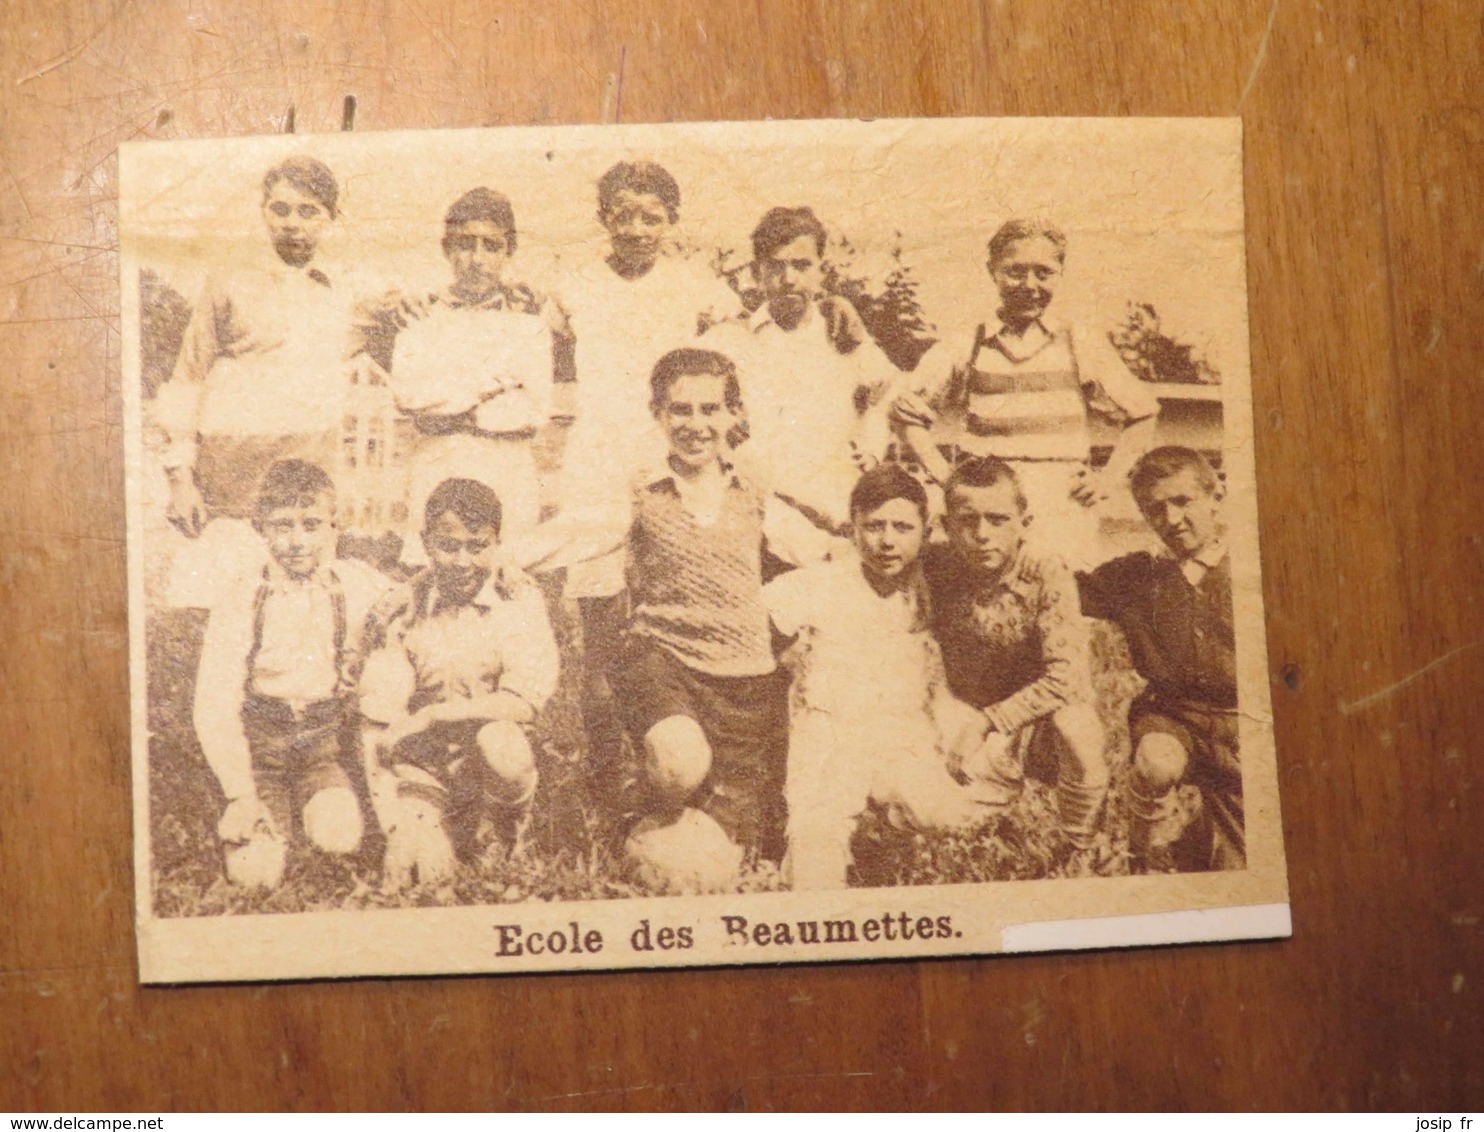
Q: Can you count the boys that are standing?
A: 5